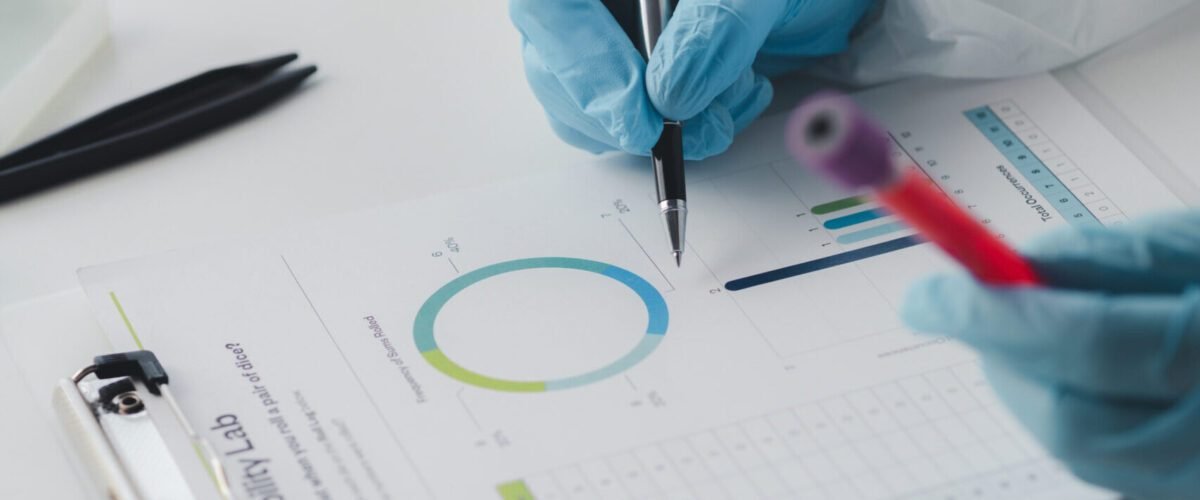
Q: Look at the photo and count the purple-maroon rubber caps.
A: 1